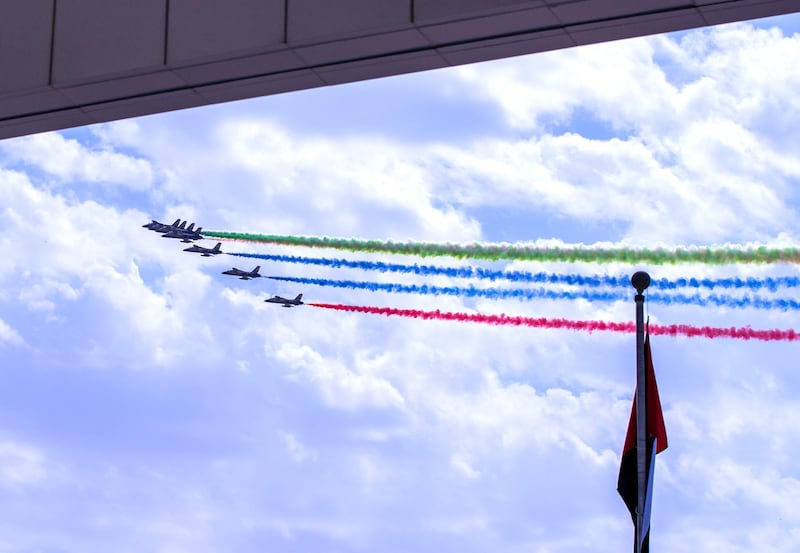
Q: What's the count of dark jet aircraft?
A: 7